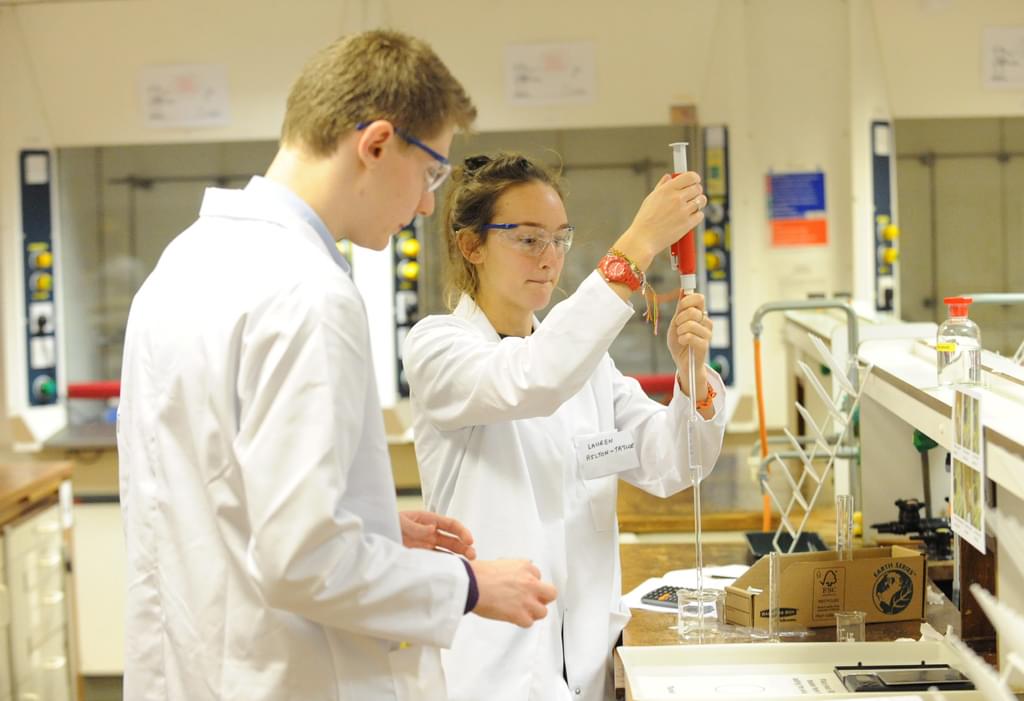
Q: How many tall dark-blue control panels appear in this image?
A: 4